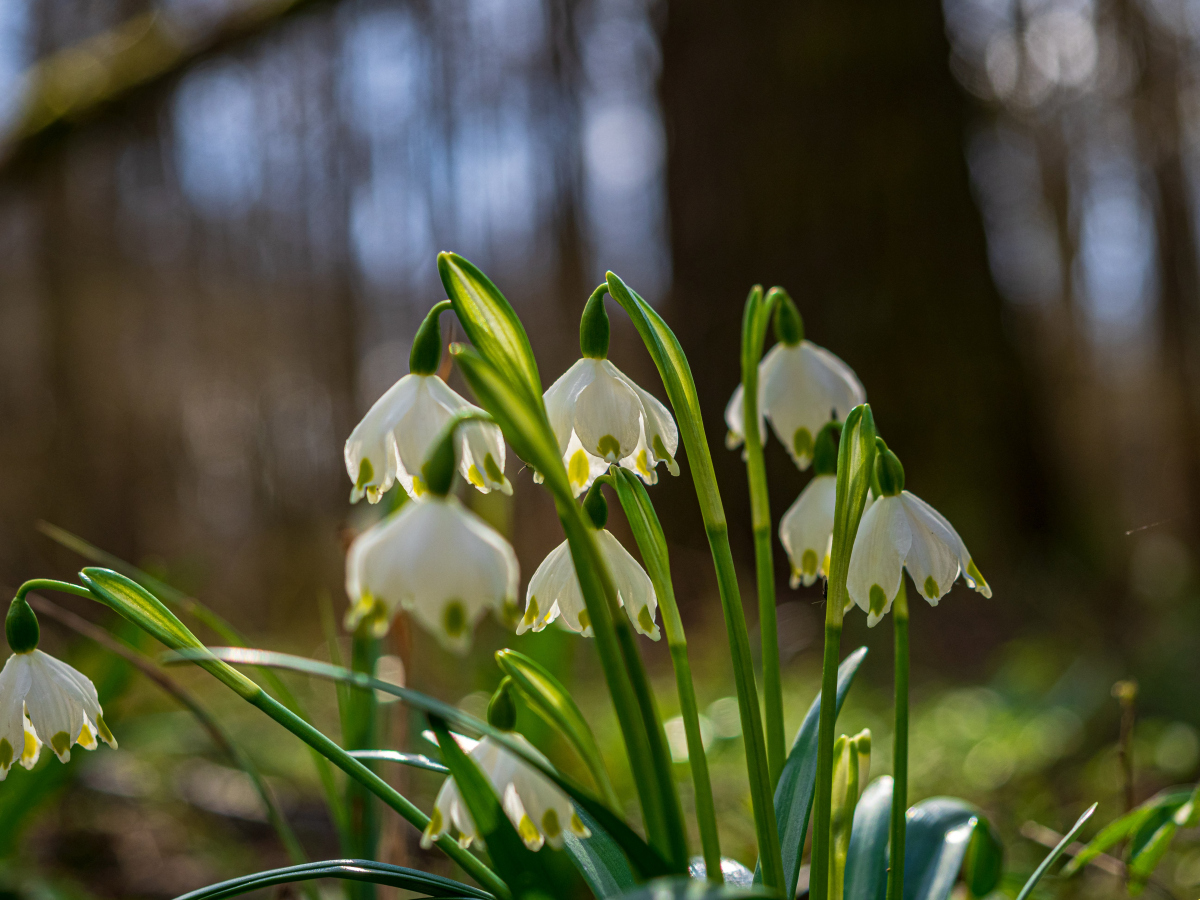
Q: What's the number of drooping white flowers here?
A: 9